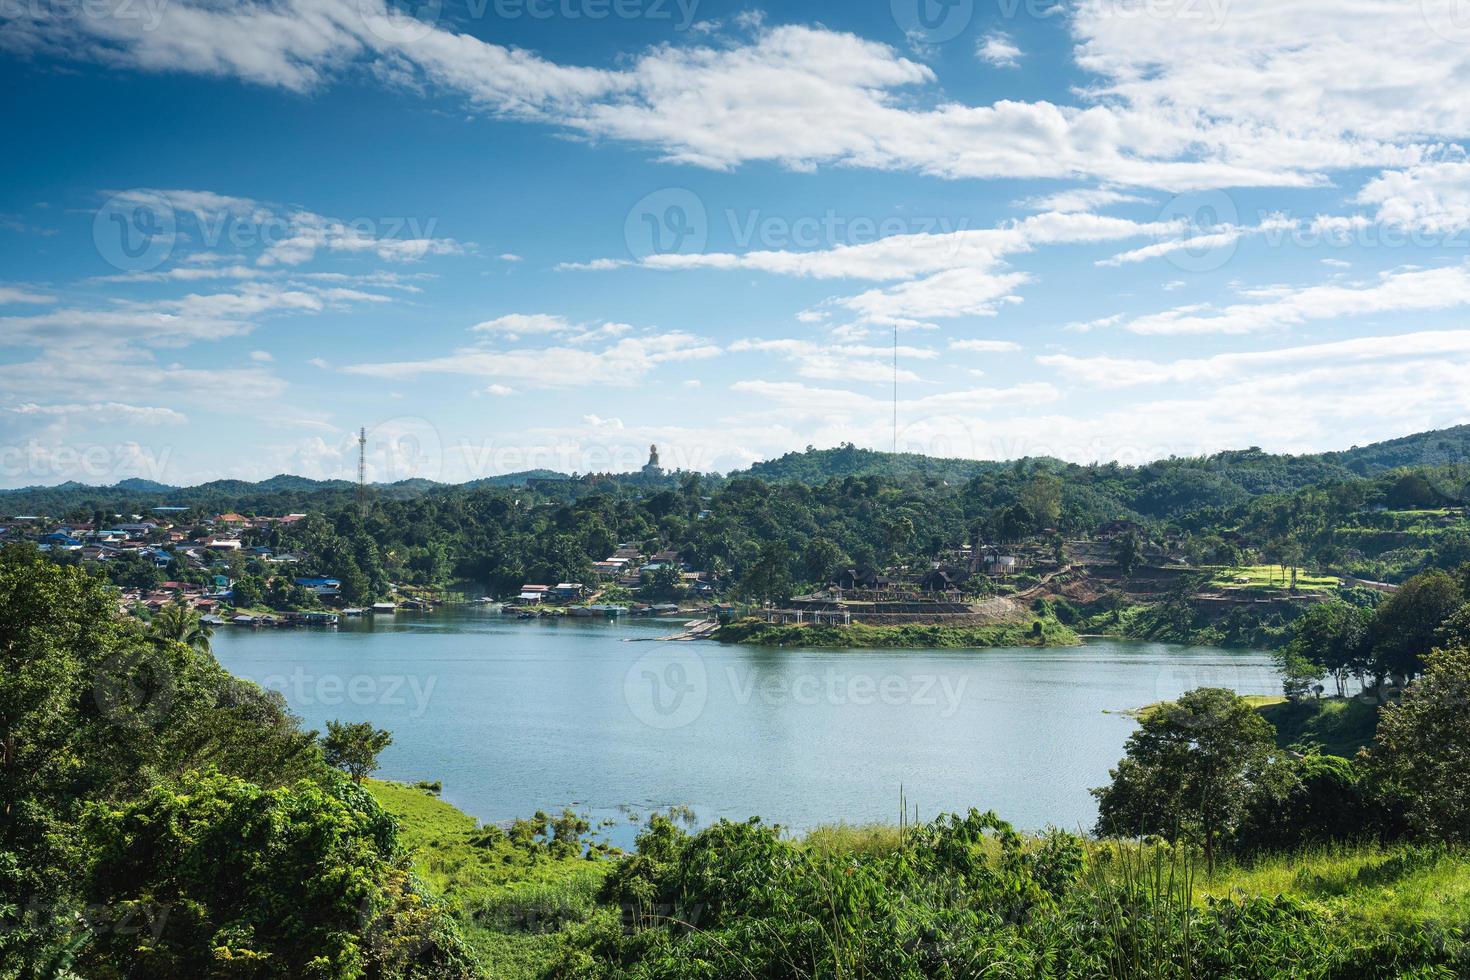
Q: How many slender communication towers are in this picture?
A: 2